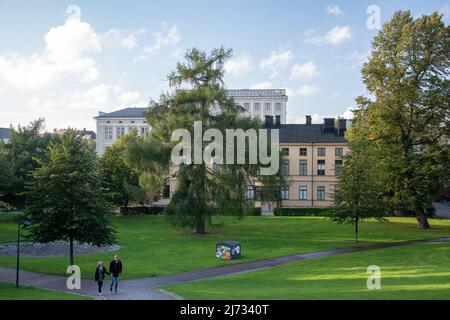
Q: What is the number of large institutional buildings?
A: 2